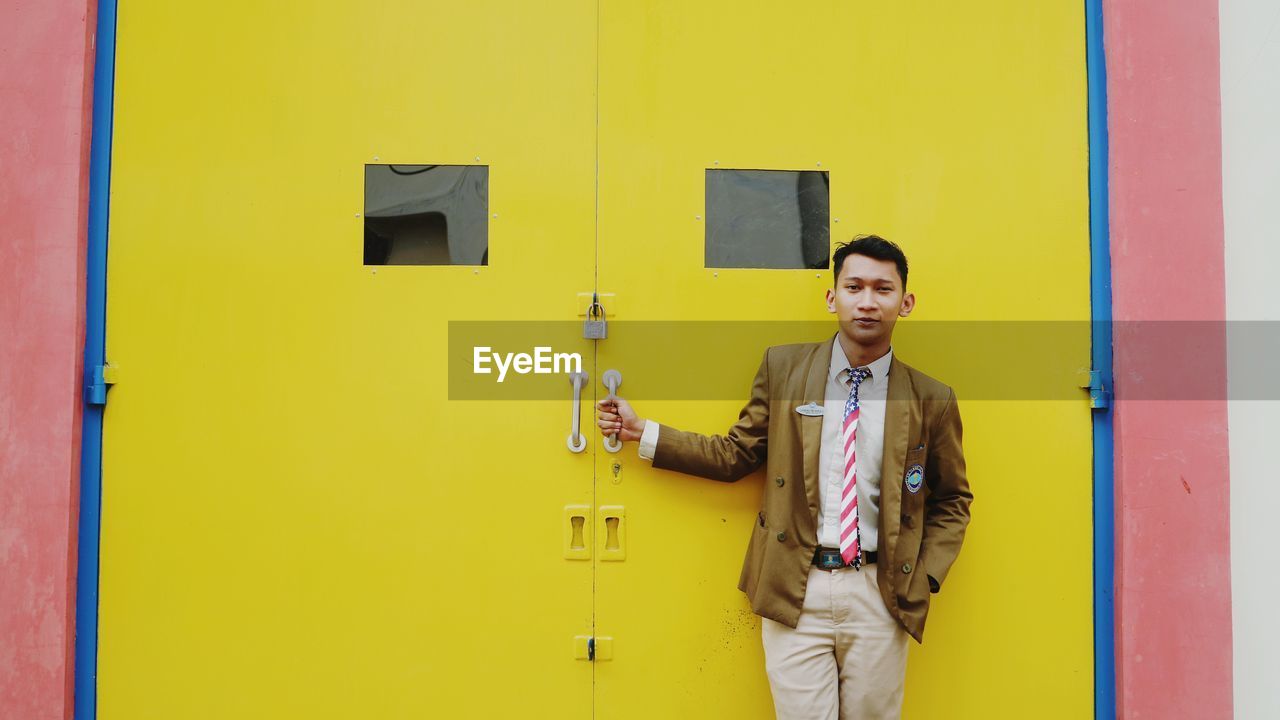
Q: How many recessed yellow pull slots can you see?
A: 2